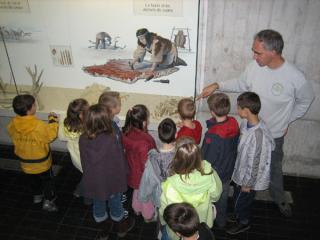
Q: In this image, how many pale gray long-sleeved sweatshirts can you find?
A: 1